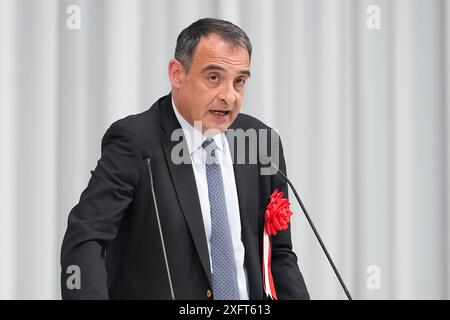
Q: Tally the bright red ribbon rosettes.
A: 1